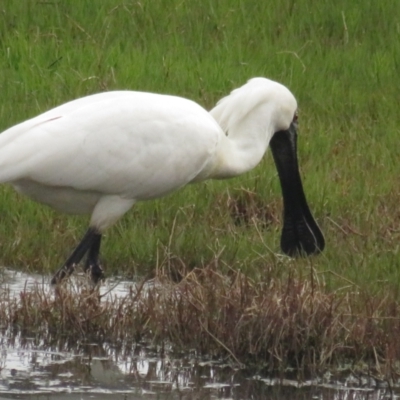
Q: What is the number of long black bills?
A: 1